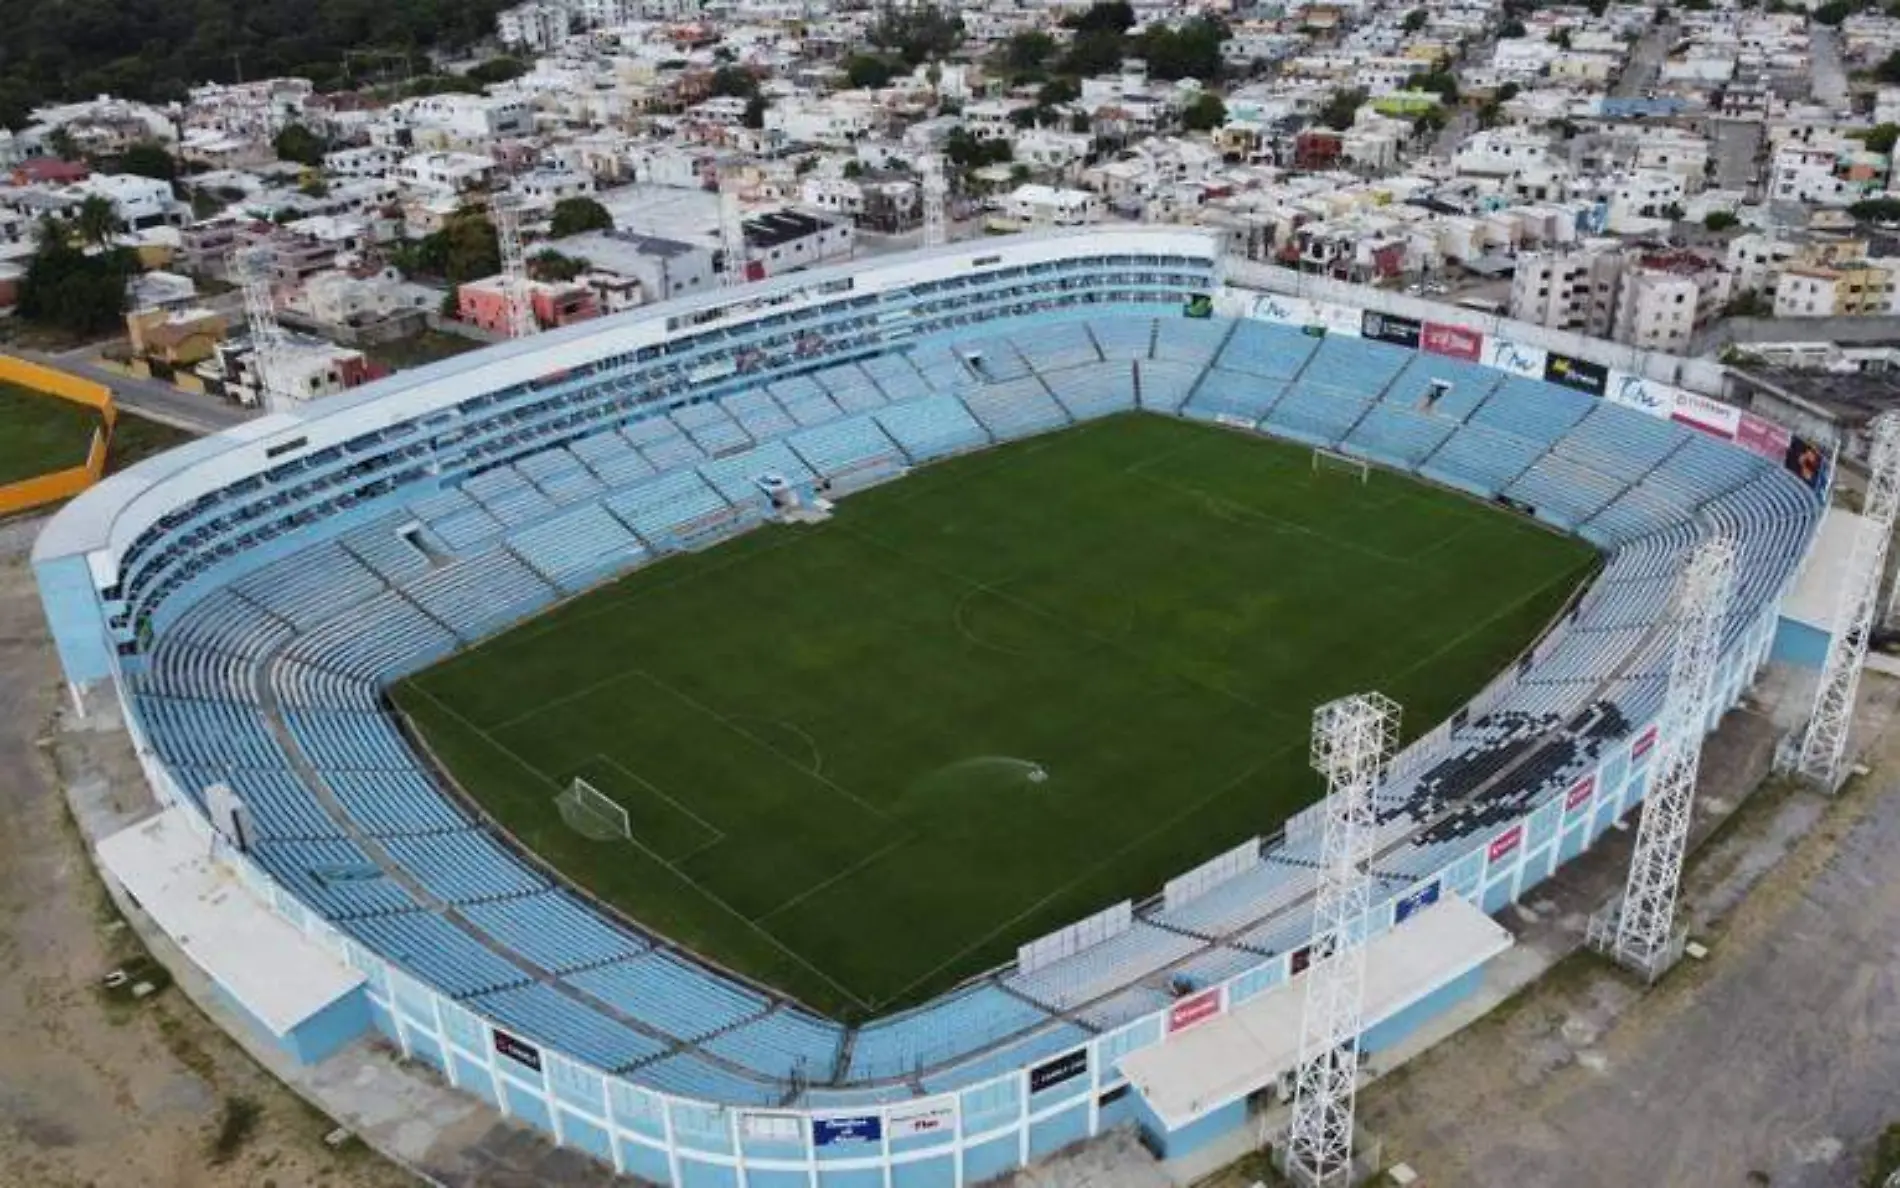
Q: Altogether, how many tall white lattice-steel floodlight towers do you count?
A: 7